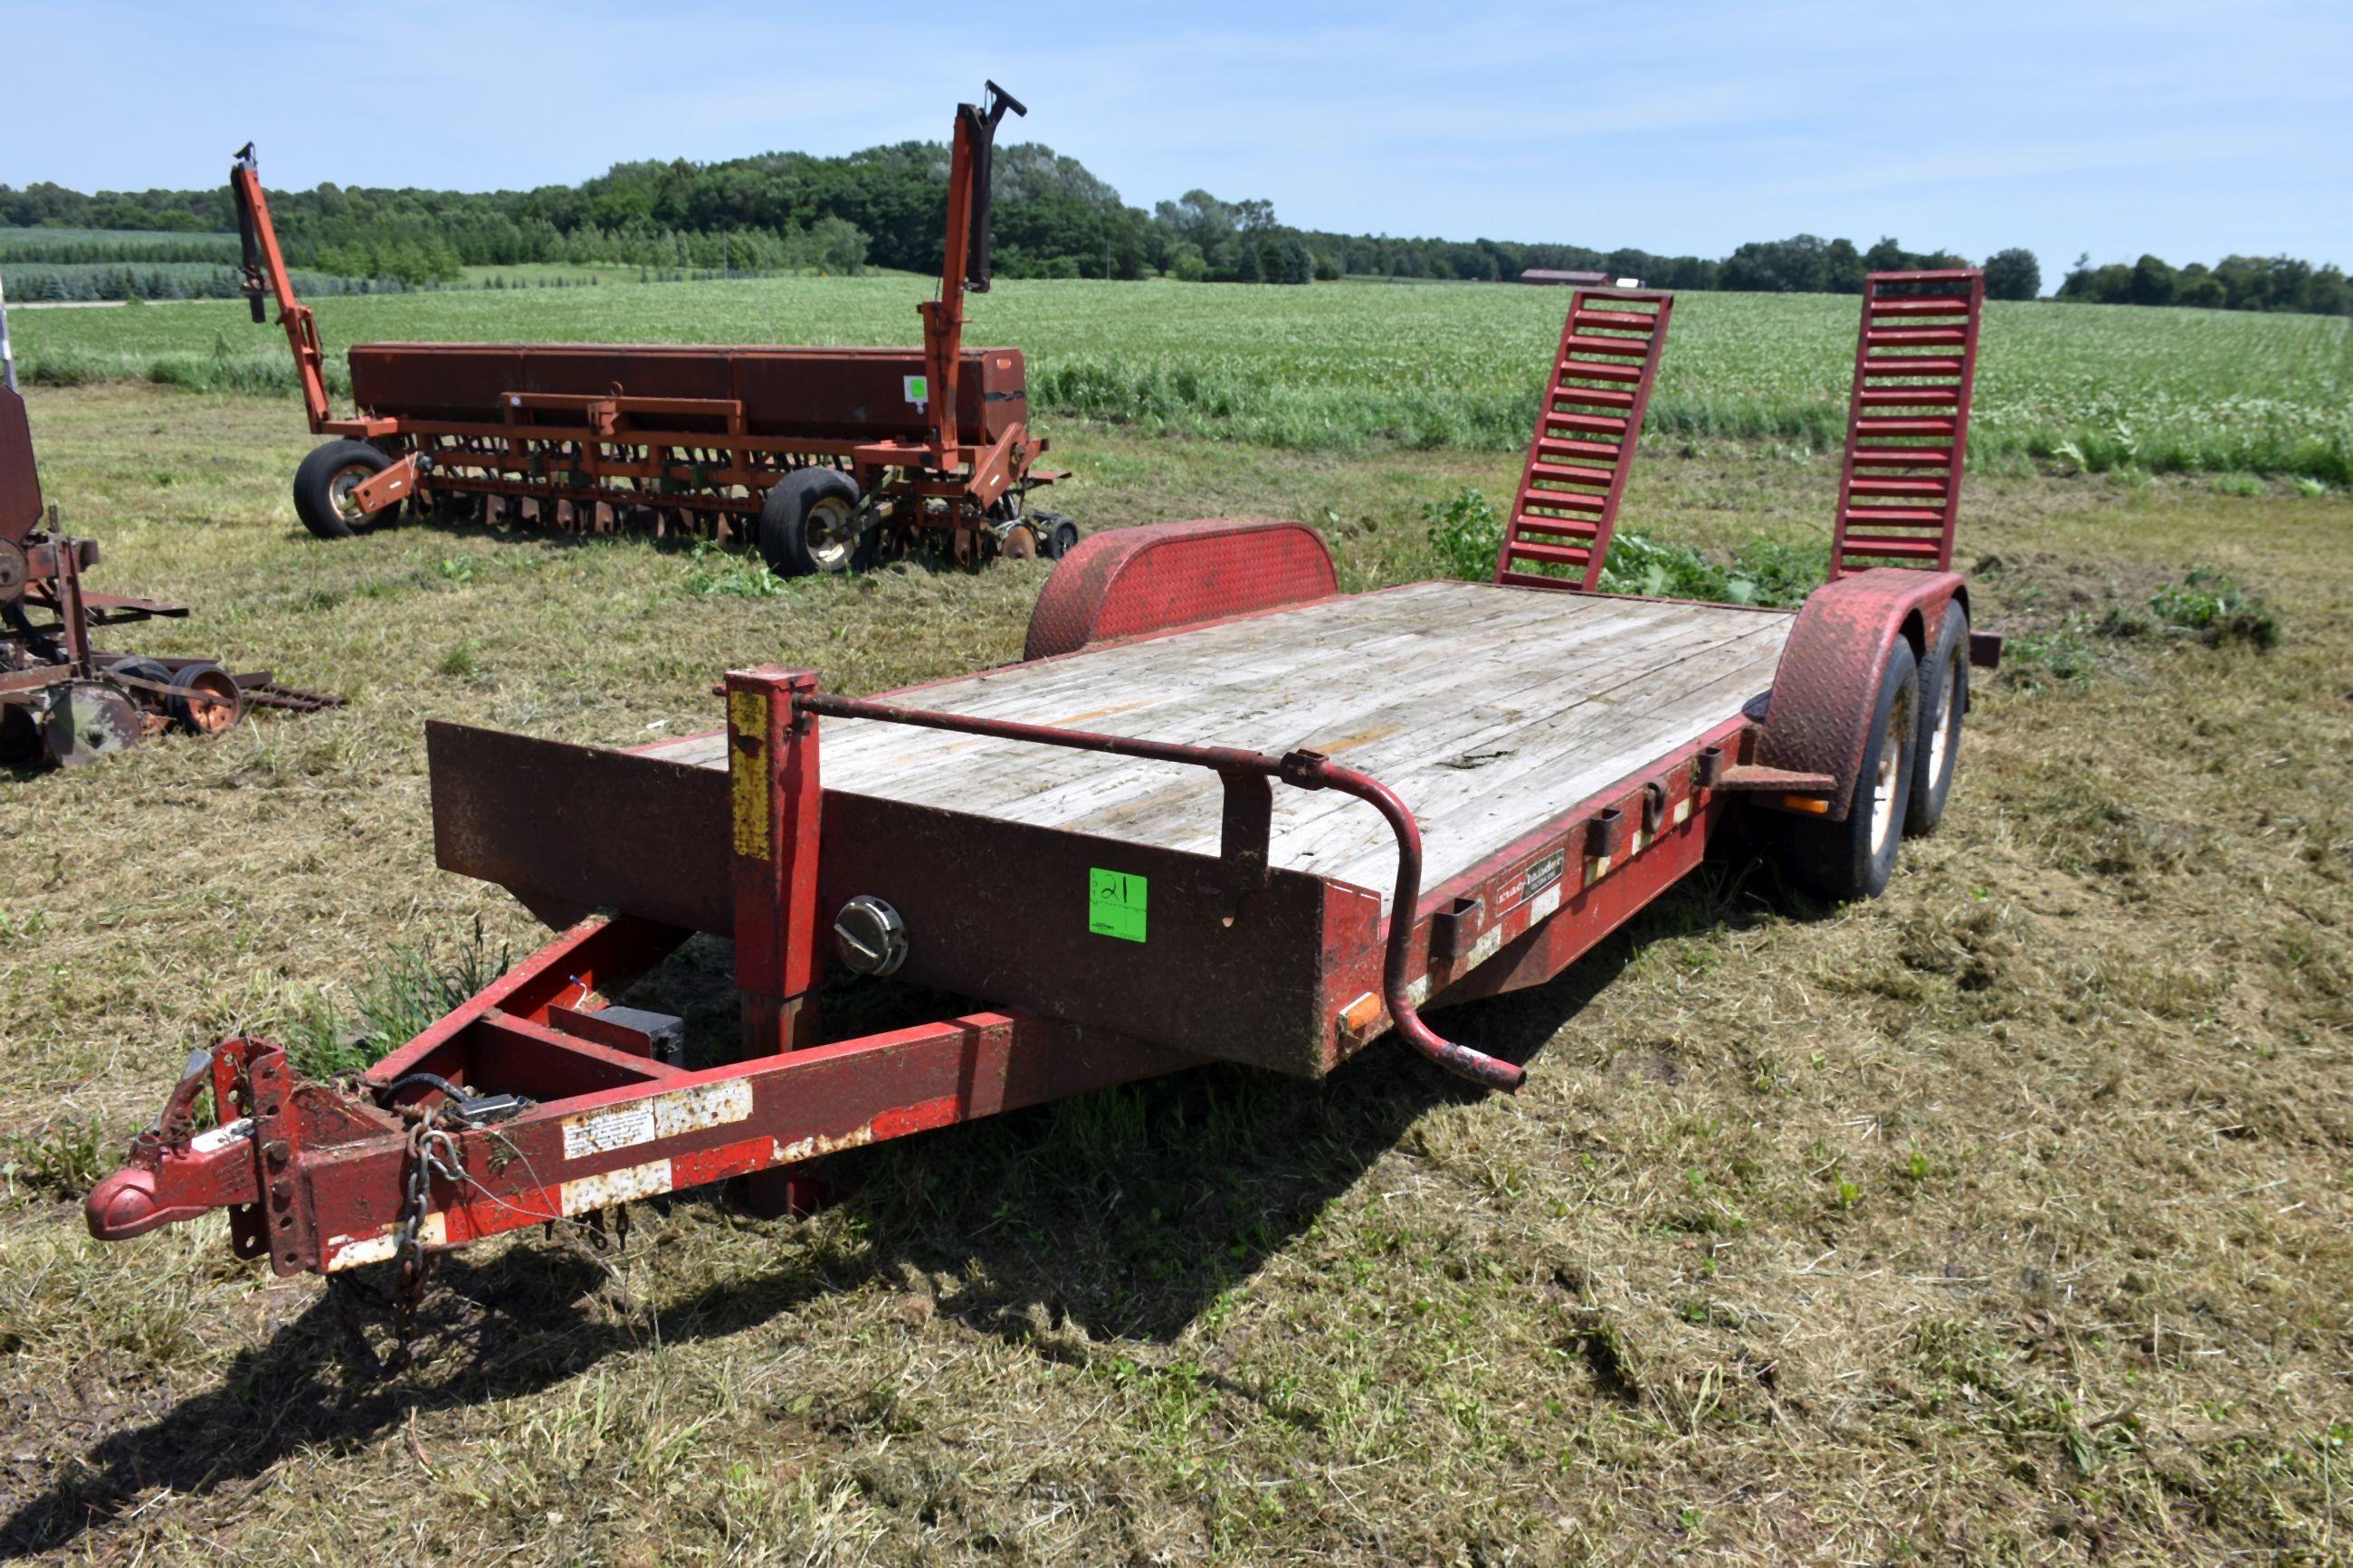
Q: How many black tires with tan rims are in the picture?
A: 4